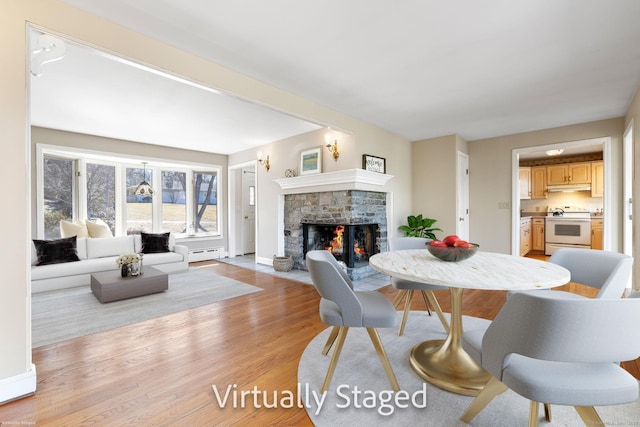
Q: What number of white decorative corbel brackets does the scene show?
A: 1